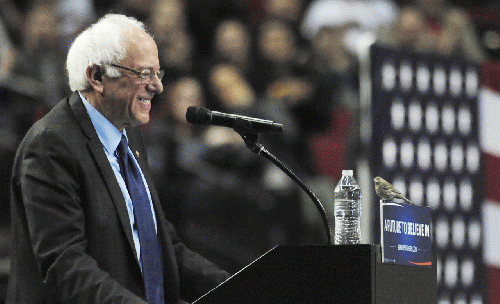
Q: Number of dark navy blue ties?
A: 1